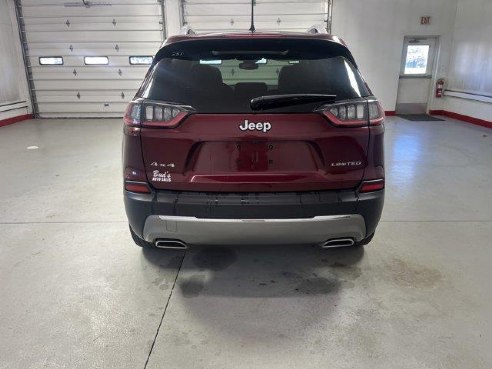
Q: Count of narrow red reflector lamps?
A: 2